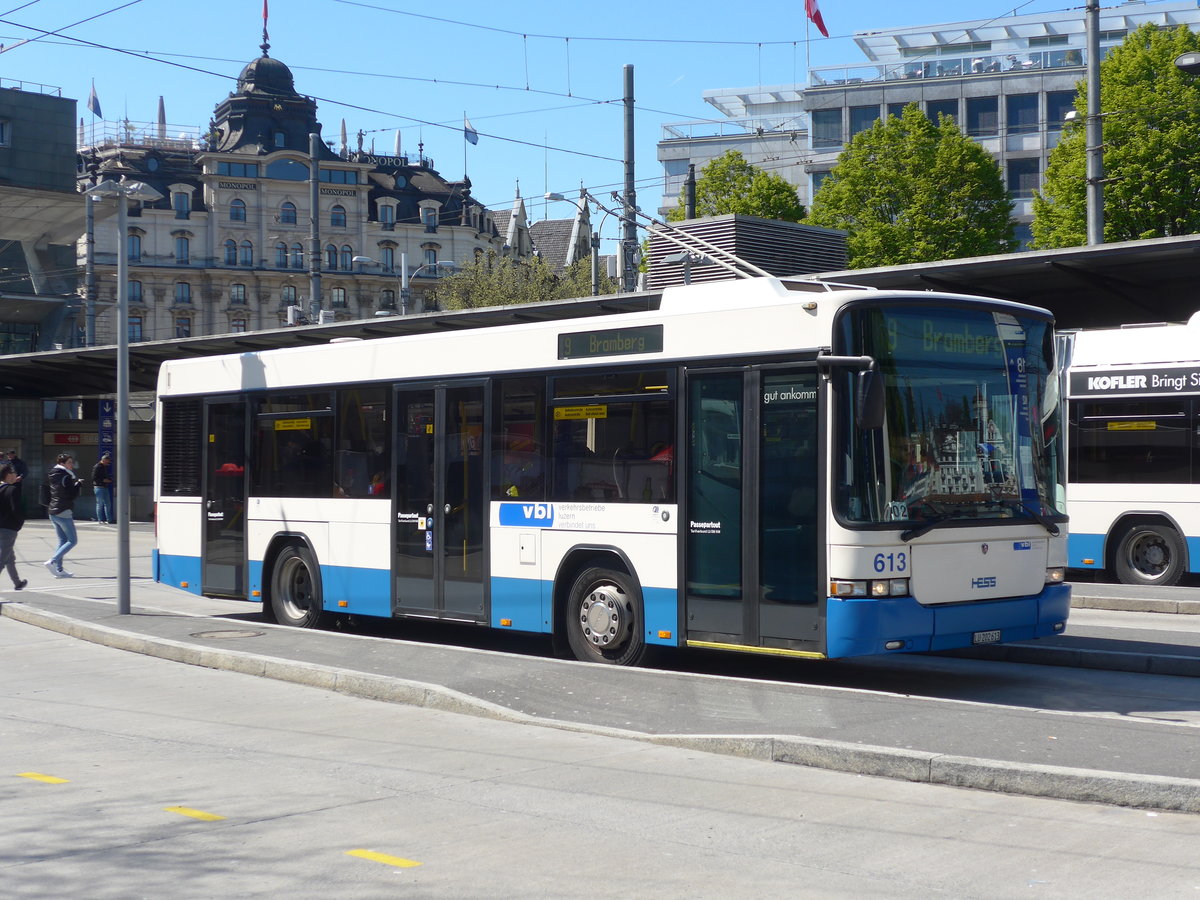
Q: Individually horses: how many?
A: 0